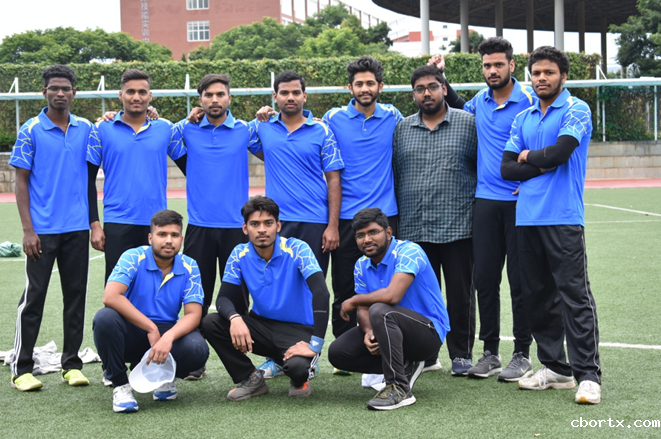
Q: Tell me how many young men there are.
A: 11